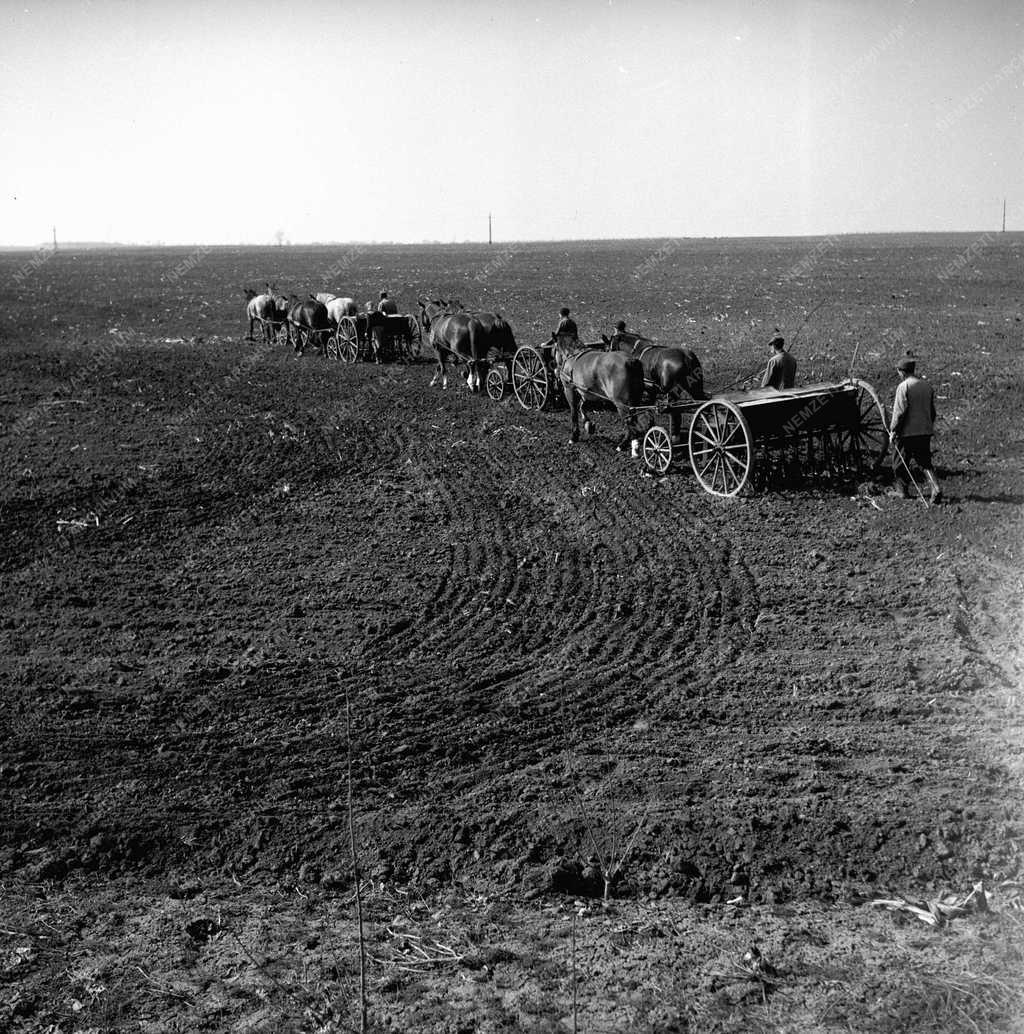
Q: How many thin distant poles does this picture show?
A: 3